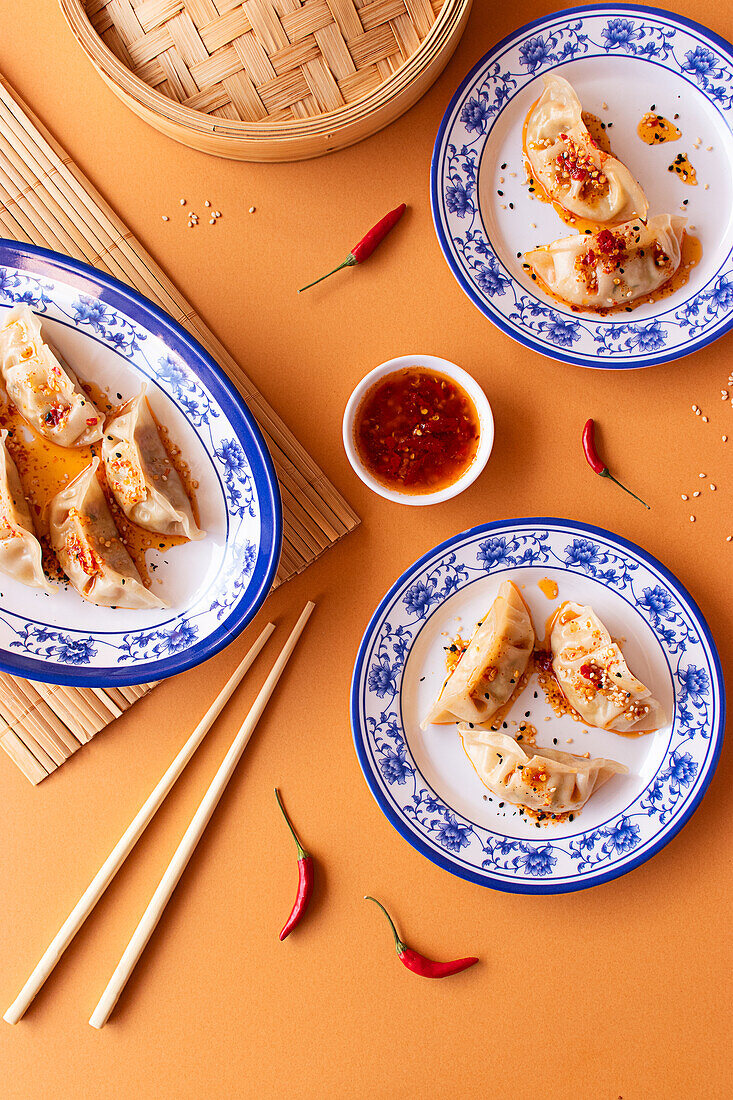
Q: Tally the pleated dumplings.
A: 9